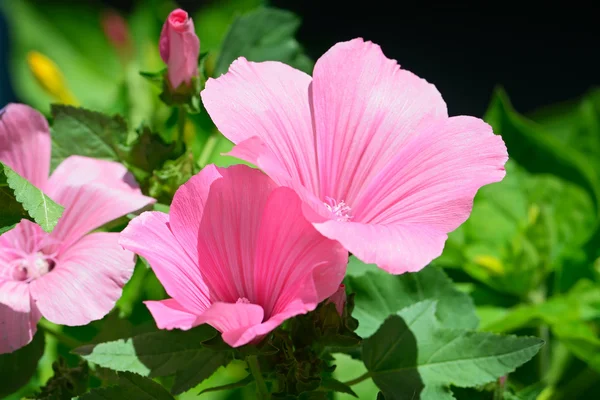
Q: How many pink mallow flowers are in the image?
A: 3